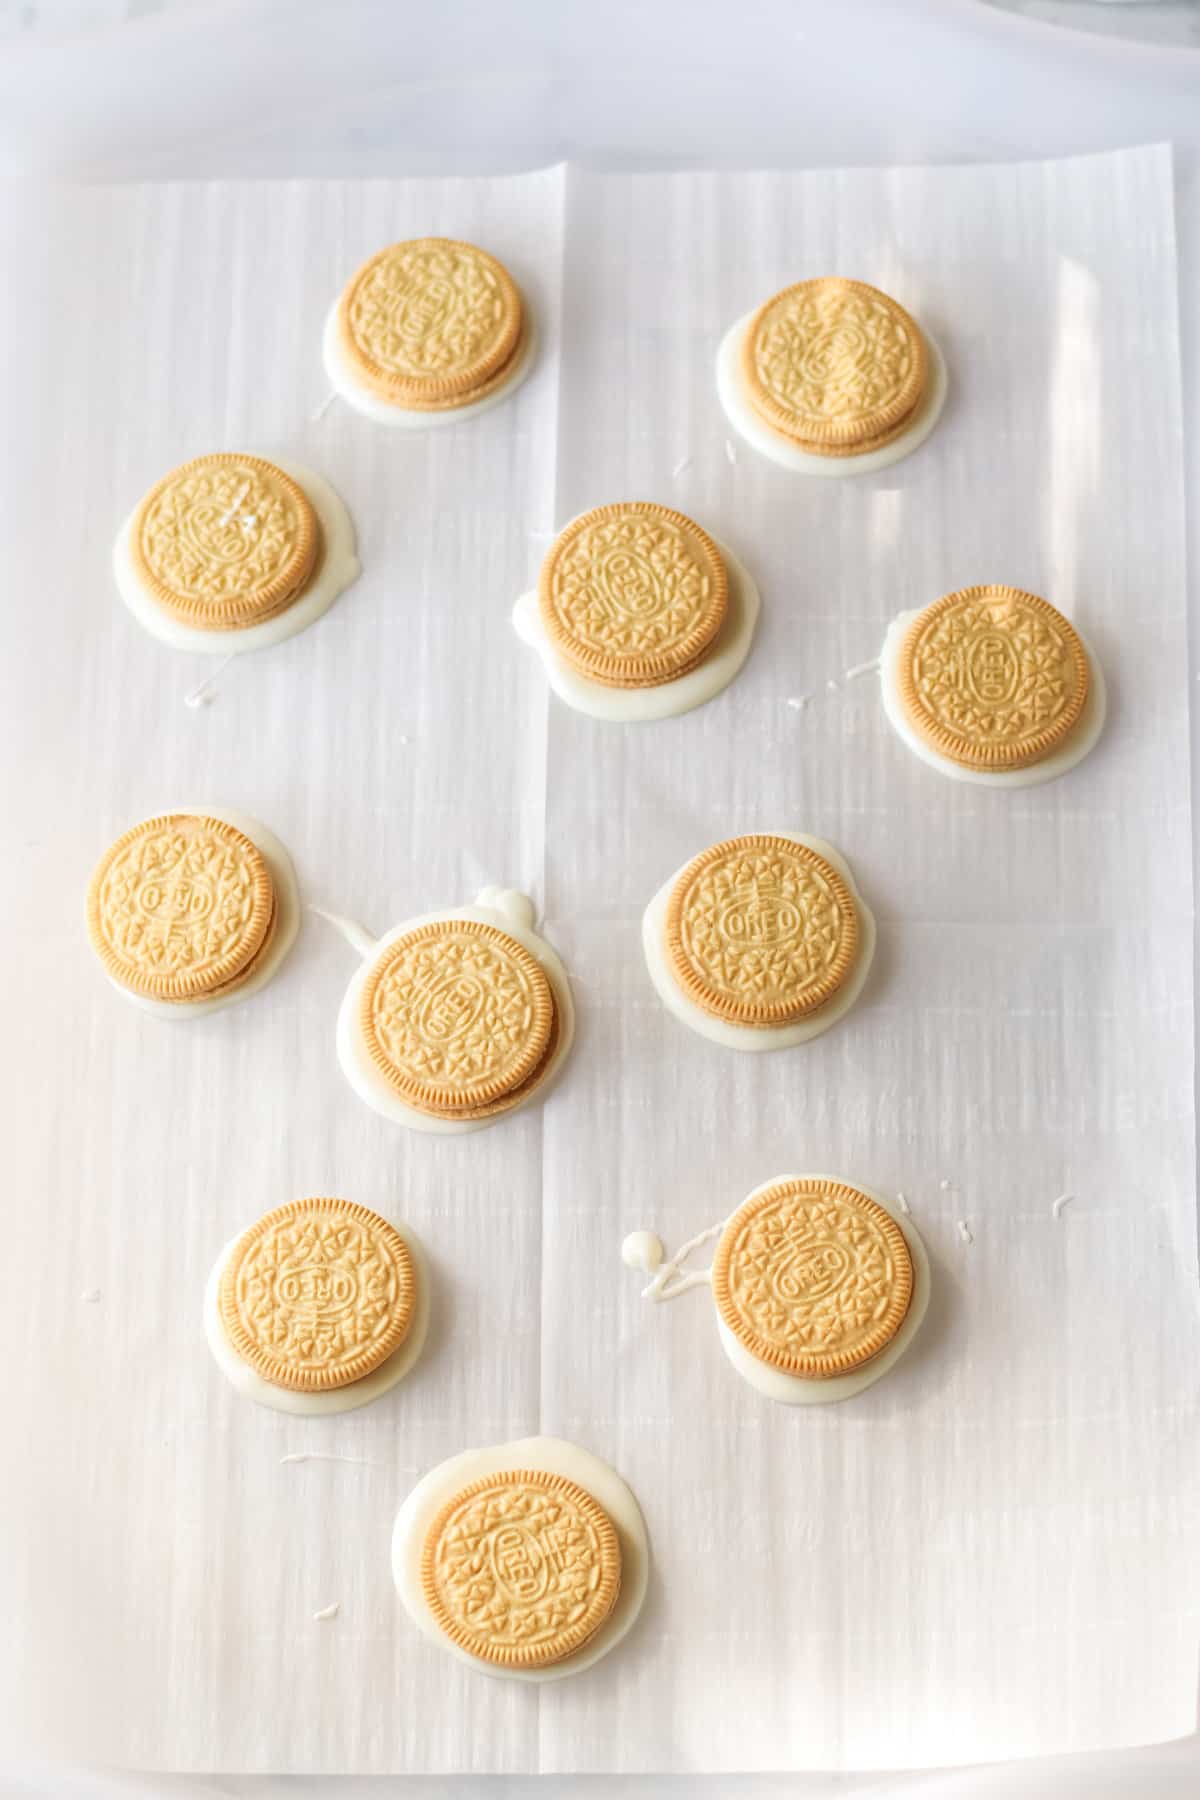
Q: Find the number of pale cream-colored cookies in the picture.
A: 11